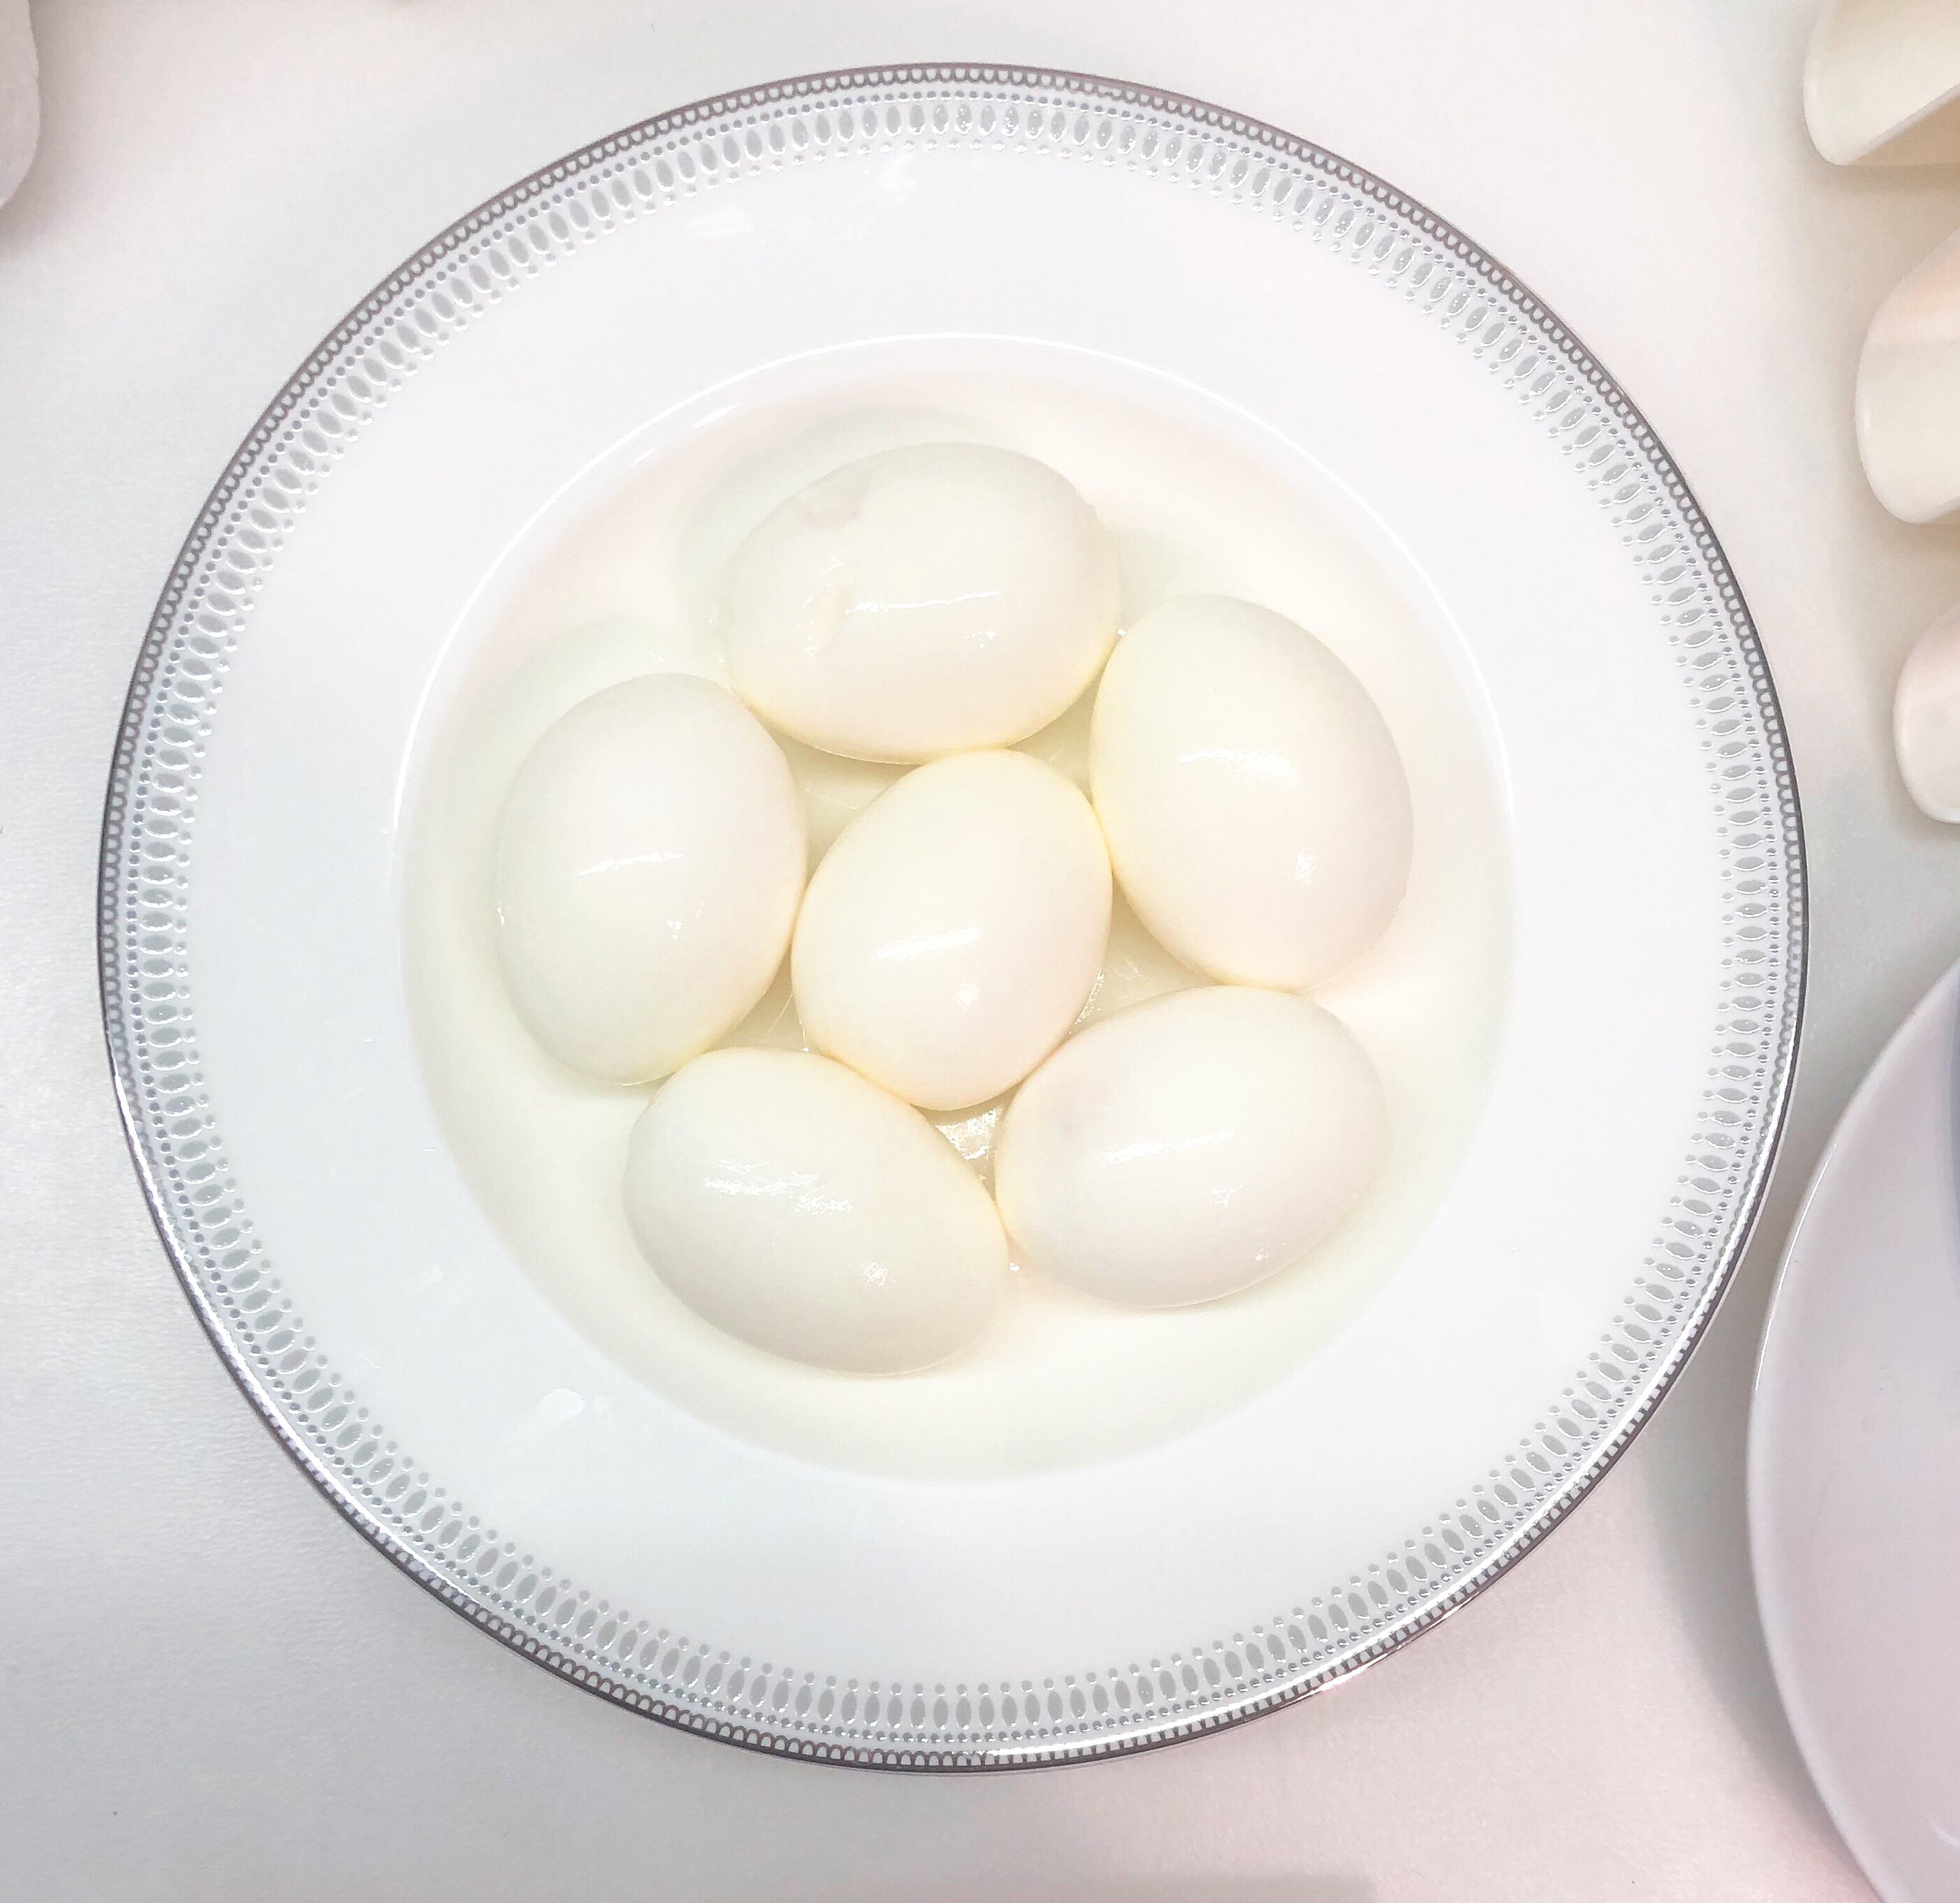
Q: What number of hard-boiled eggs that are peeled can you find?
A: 6